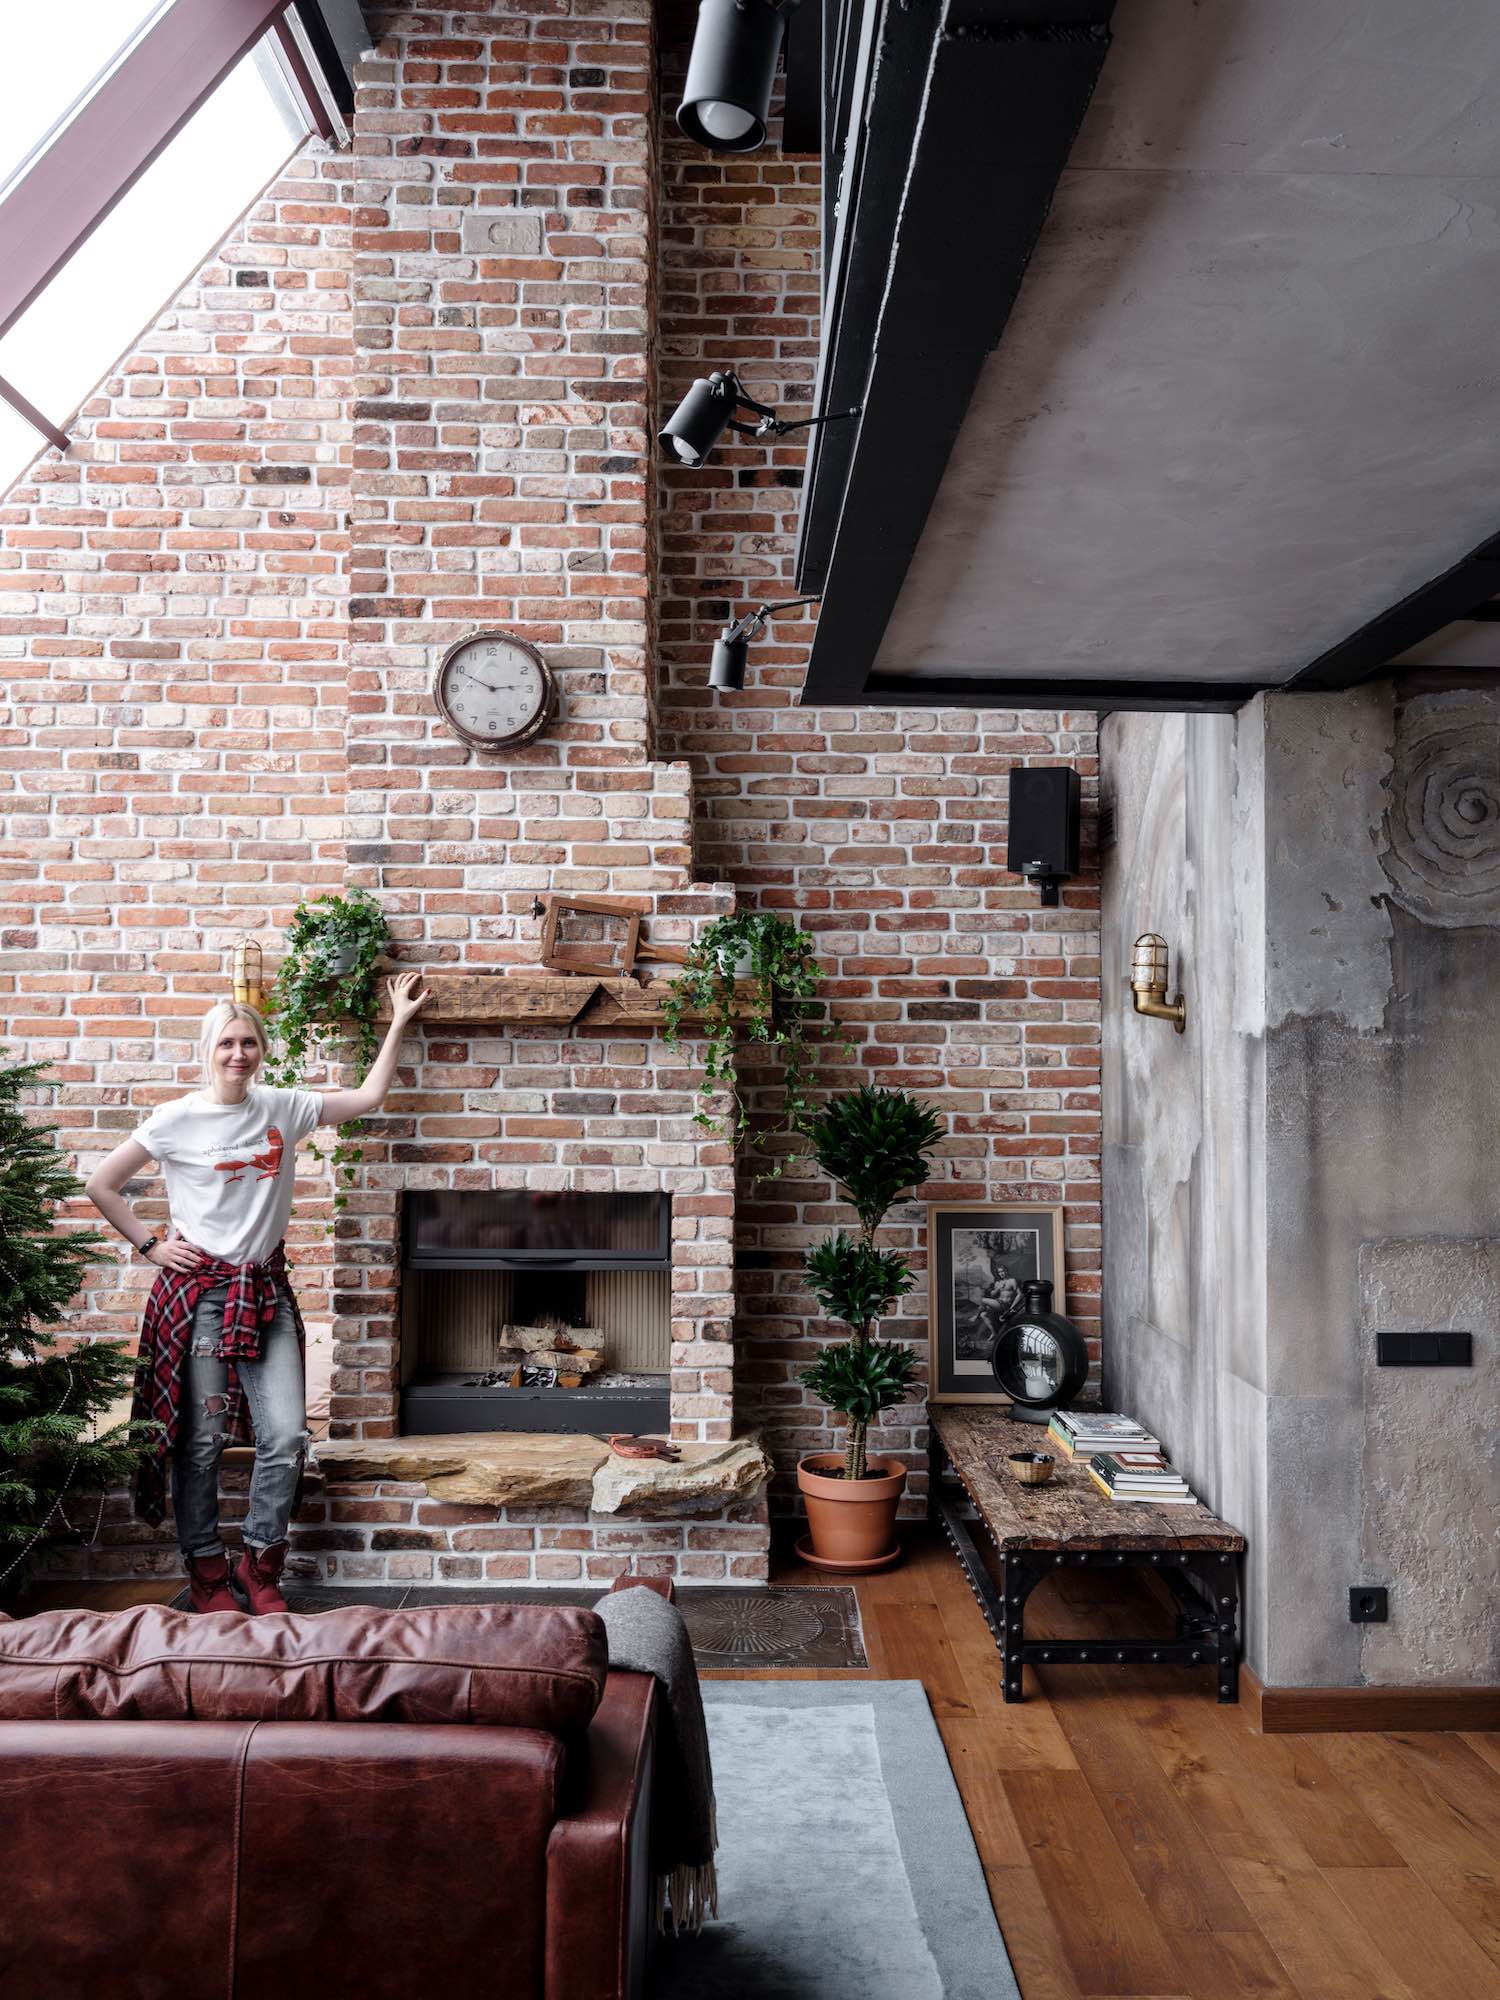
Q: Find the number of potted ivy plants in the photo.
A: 2